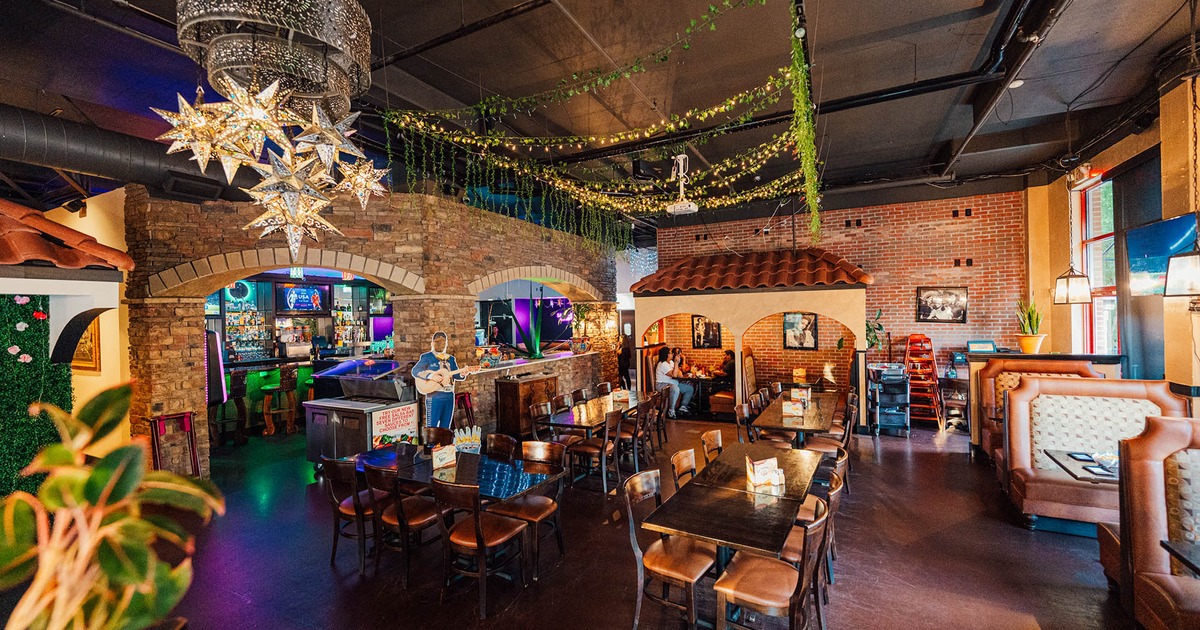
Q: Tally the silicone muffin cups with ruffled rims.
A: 0